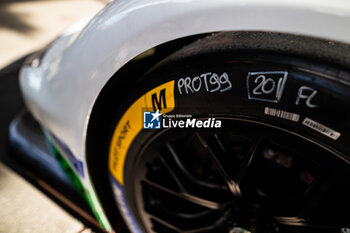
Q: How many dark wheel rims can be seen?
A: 1